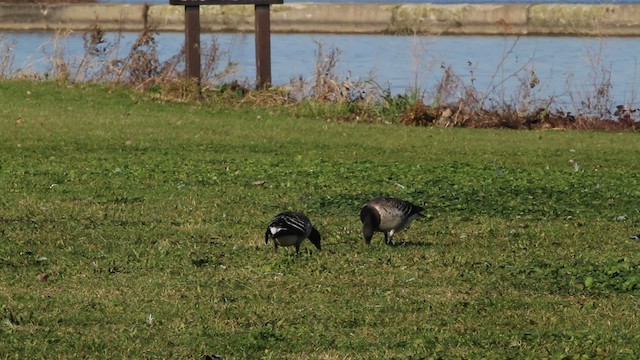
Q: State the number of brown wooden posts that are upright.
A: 2